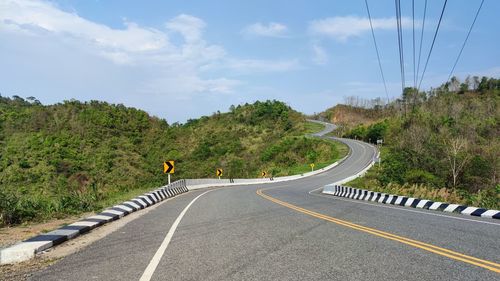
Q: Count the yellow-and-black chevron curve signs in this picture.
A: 4